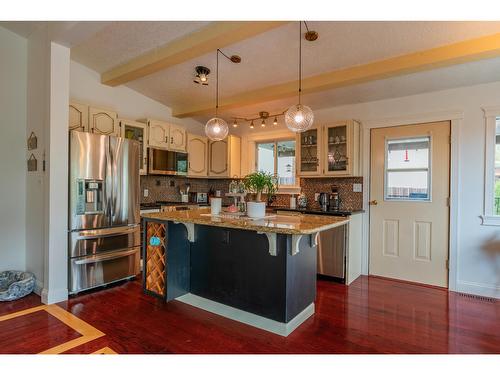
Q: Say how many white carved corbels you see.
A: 4